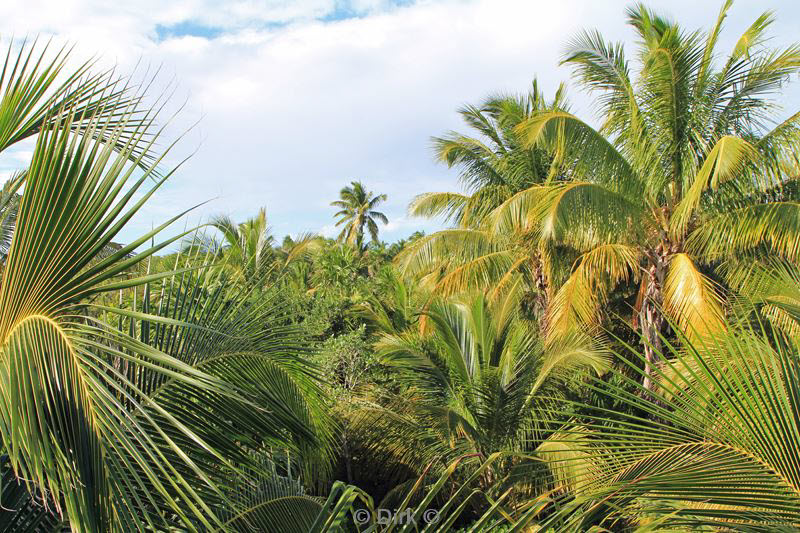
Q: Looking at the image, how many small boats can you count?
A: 0